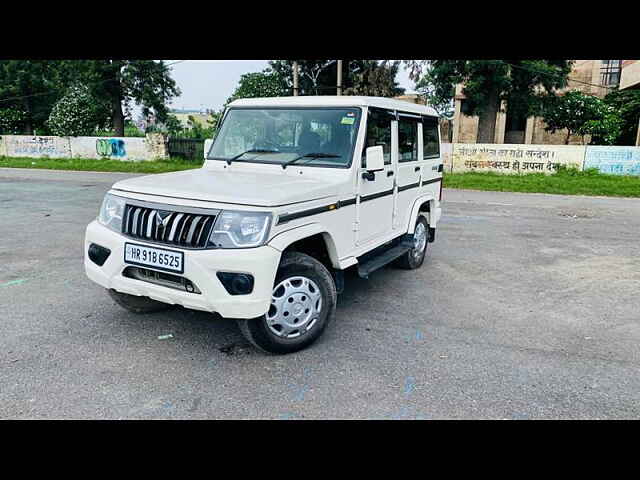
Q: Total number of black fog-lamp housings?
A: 2